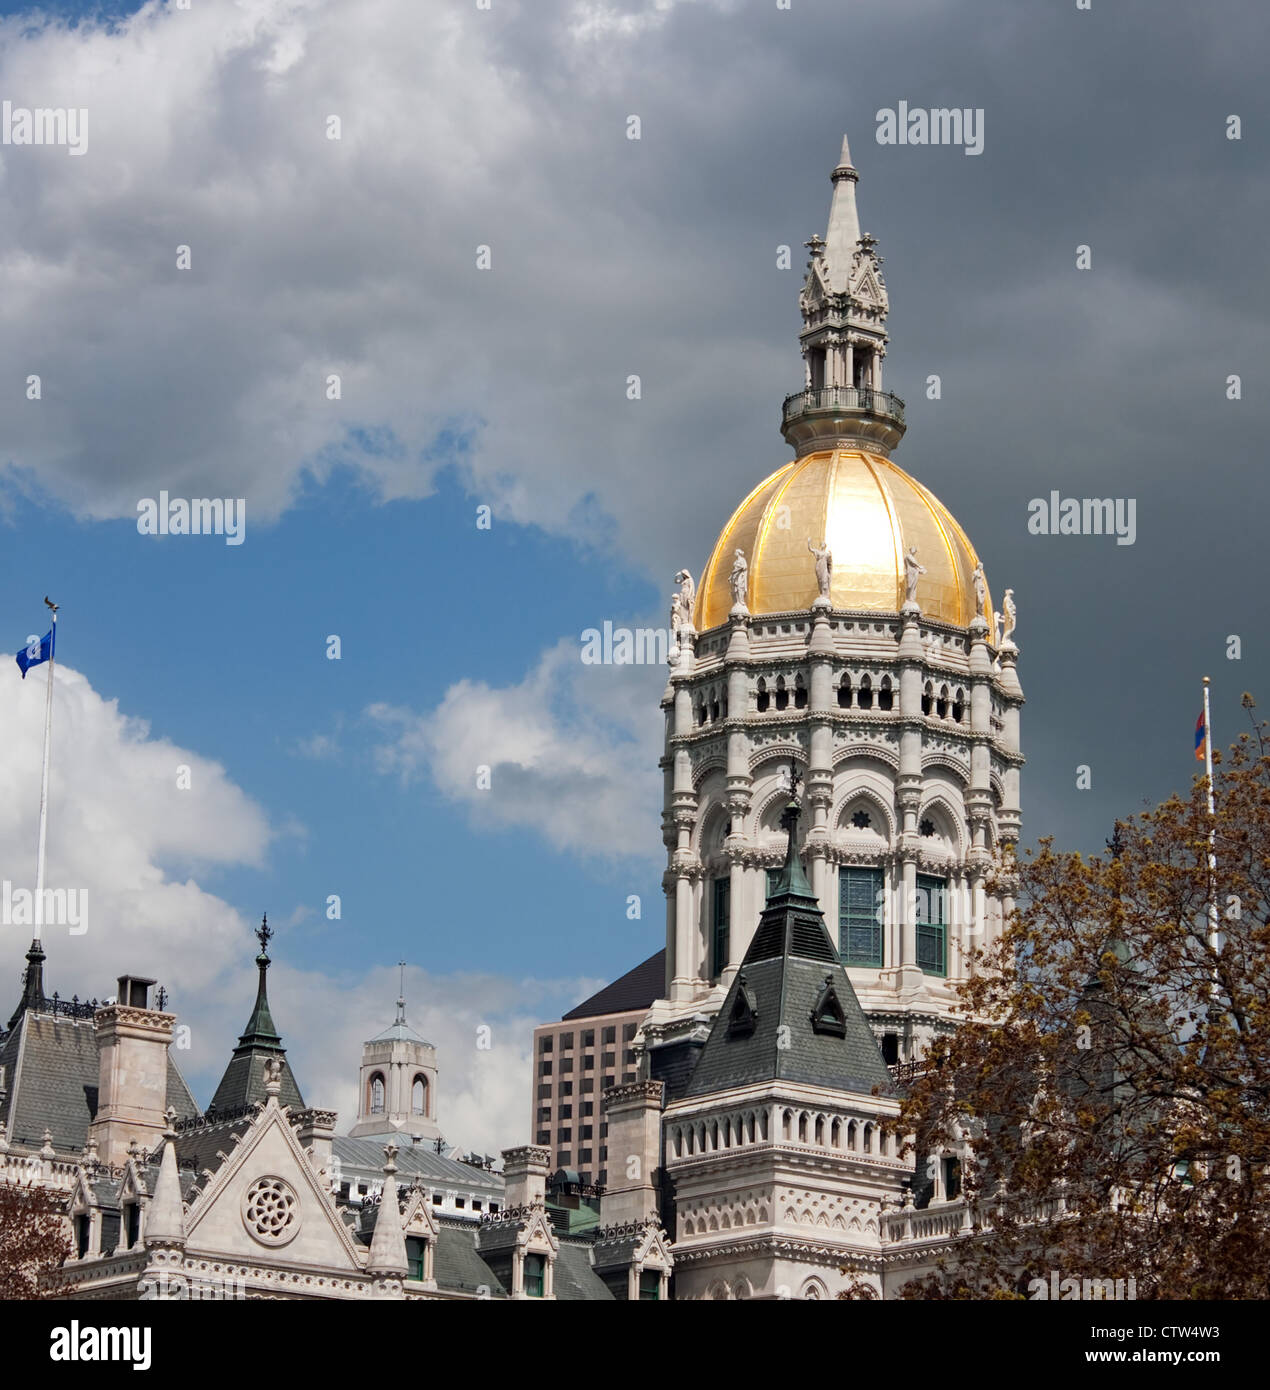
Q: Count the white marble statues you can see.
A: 8